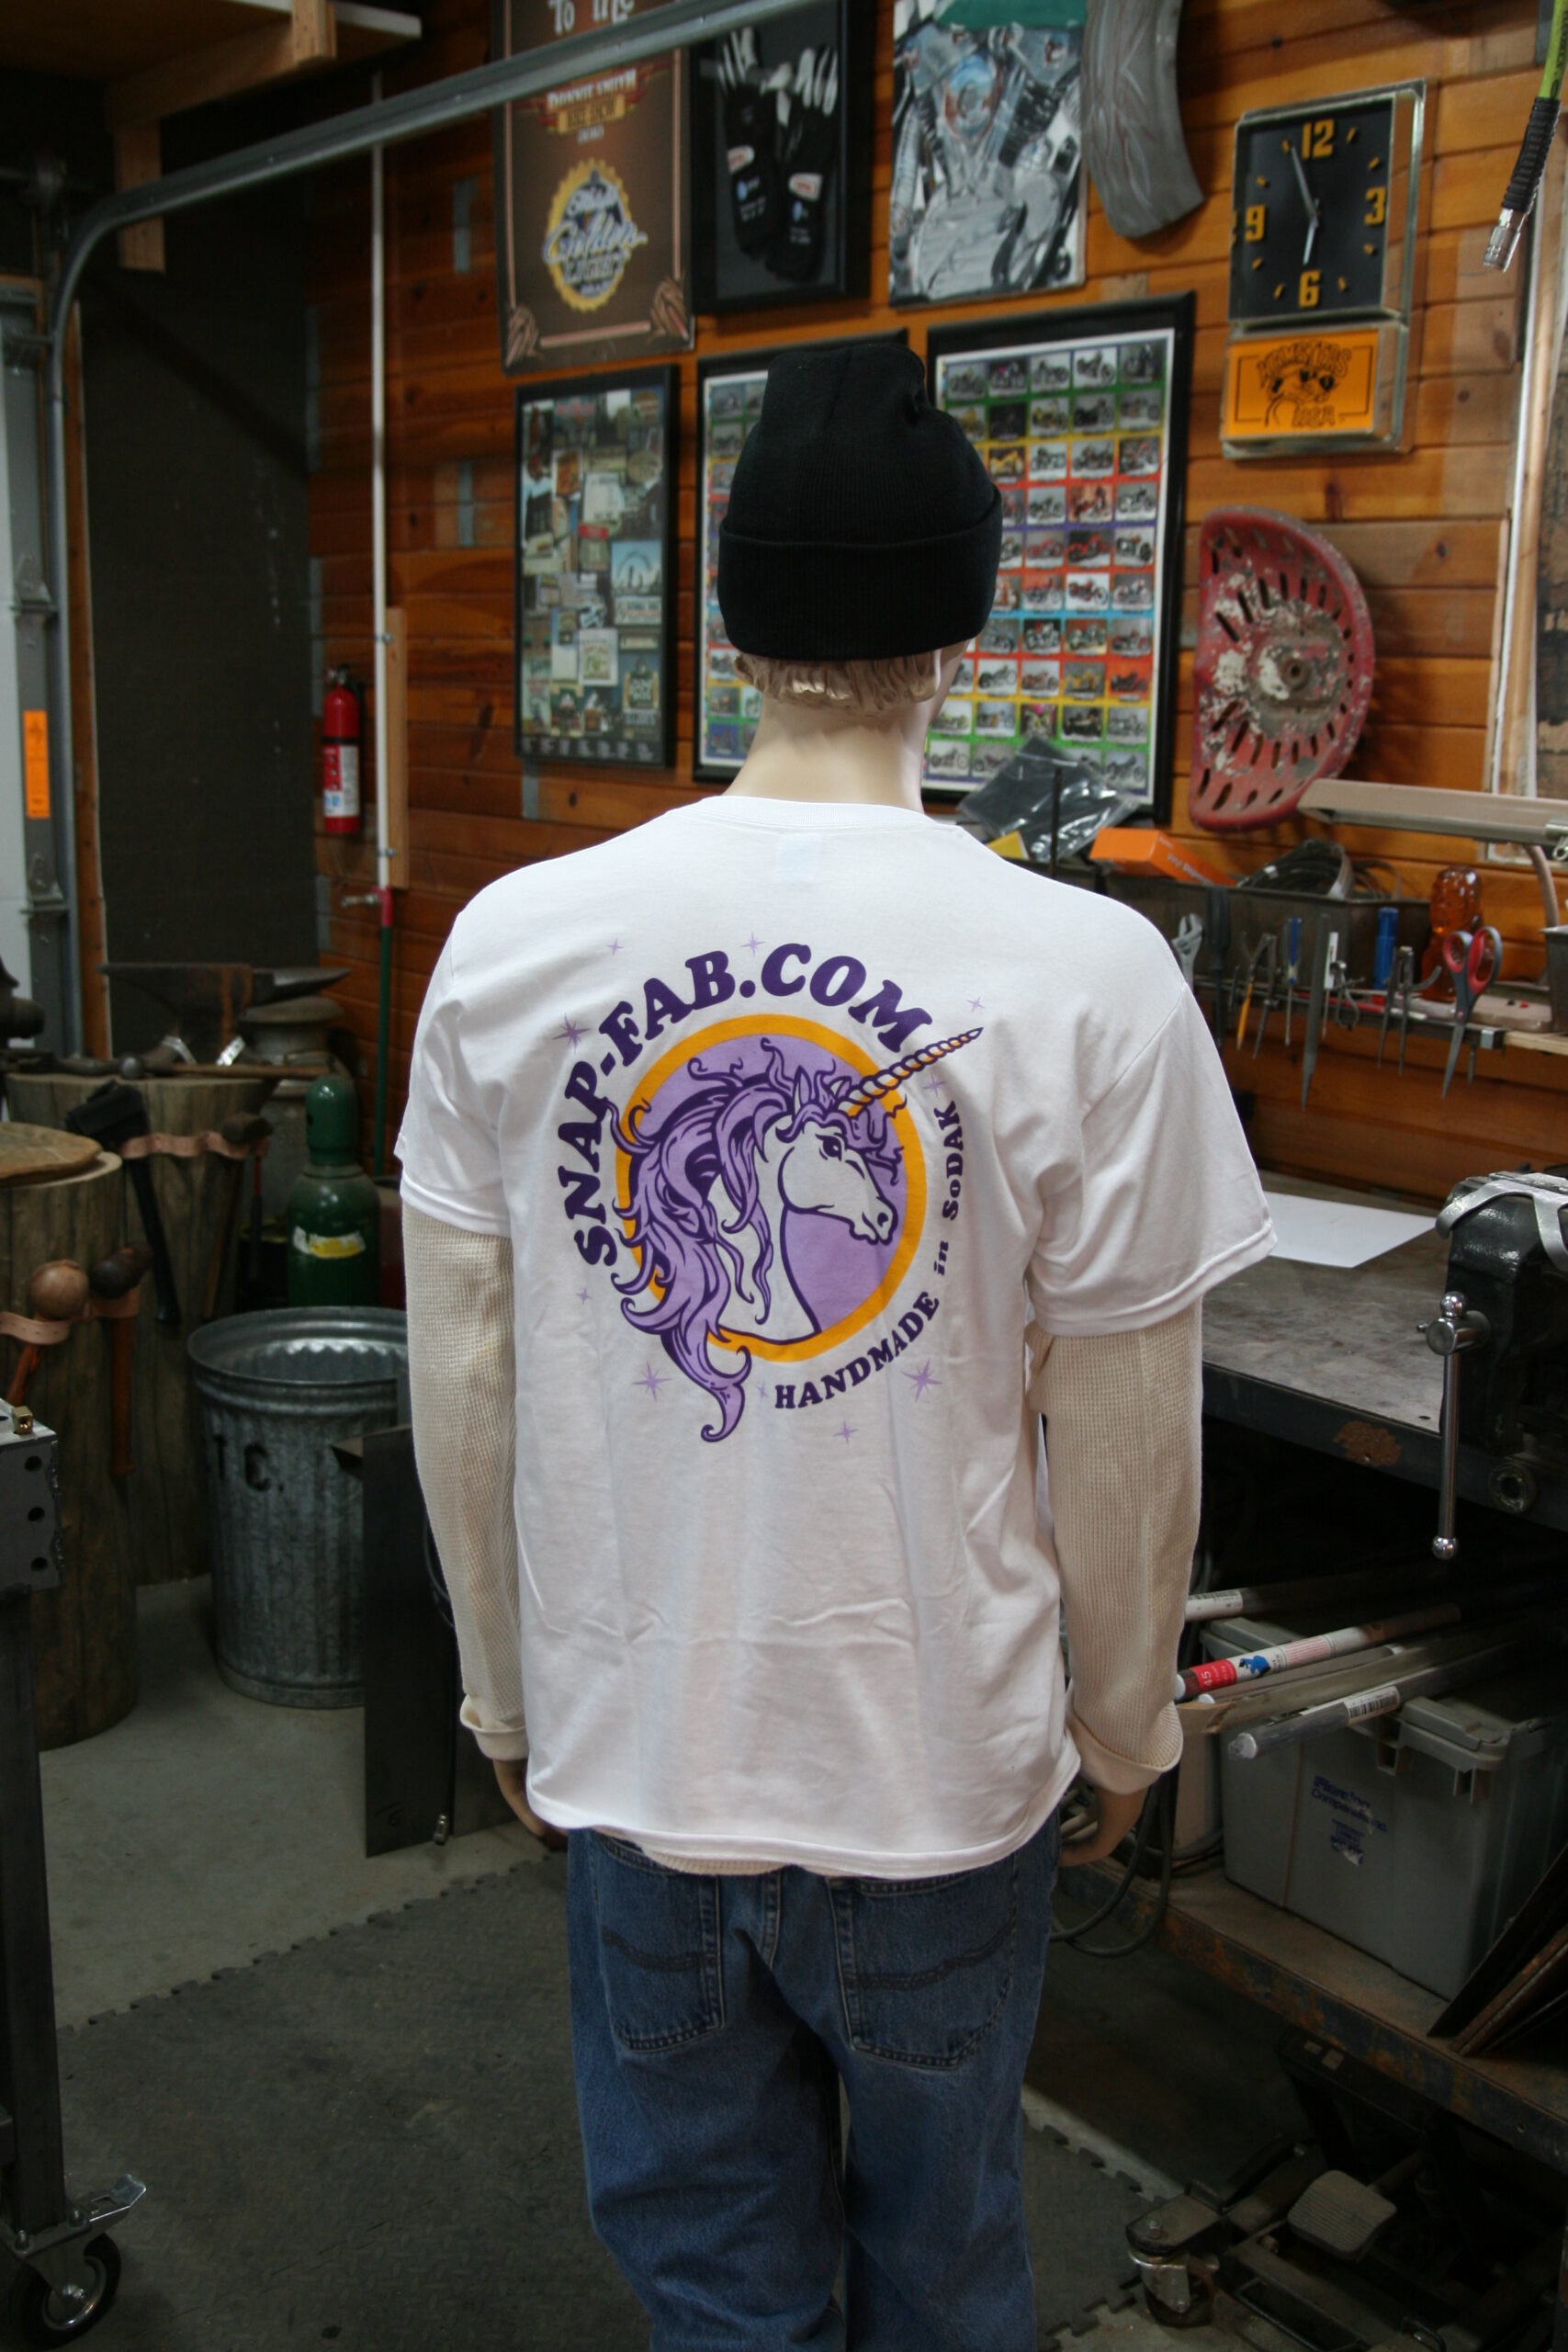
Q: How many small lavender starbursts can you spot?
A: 10